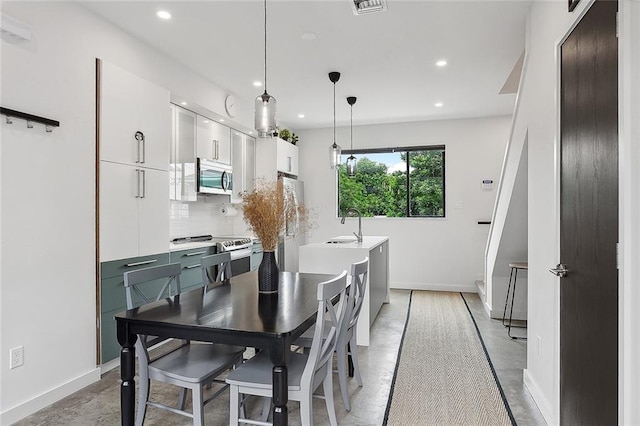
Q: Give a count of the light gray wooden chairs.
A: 4